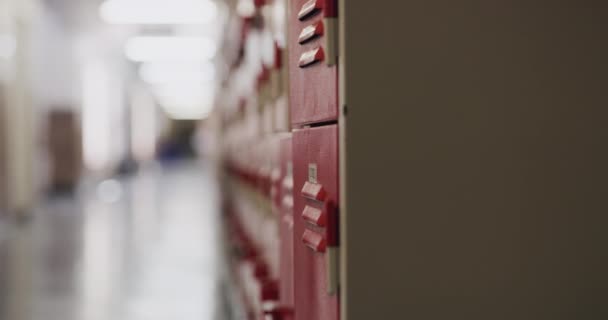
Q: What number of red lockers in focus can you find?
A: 2